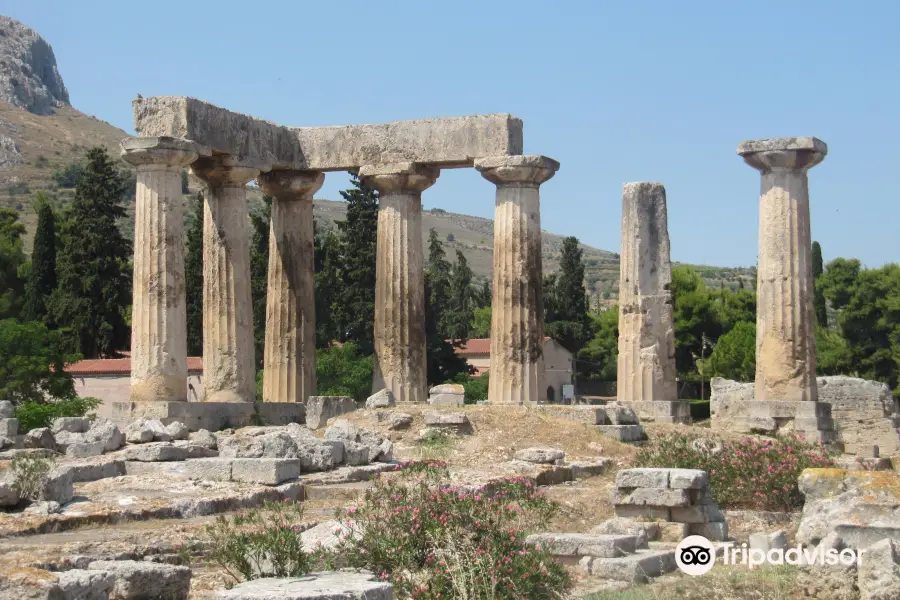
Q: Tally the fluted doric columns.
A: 7